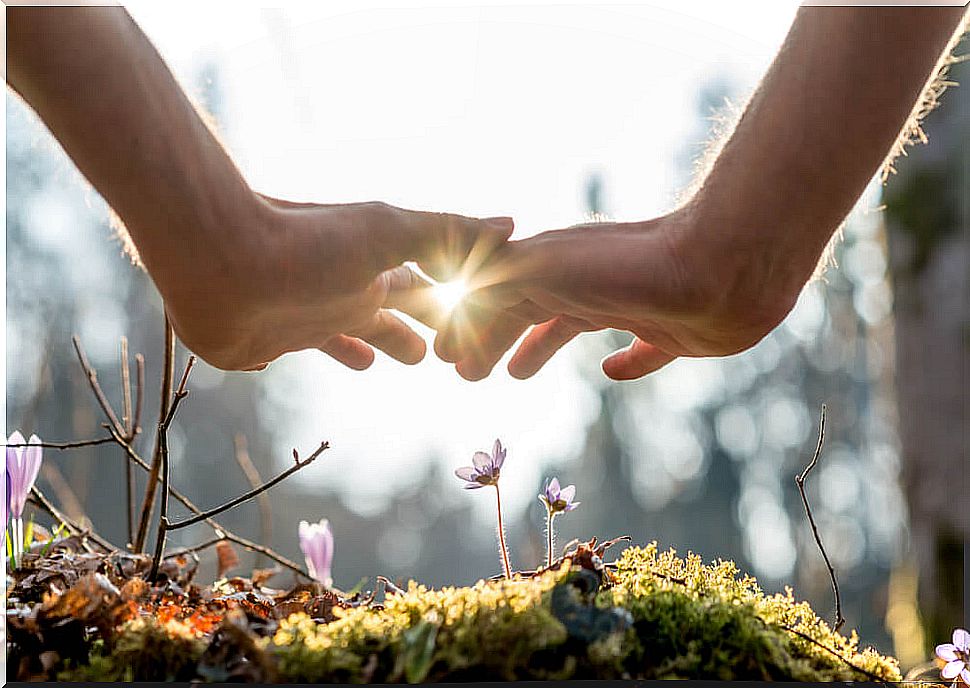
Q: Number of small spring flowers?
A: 5